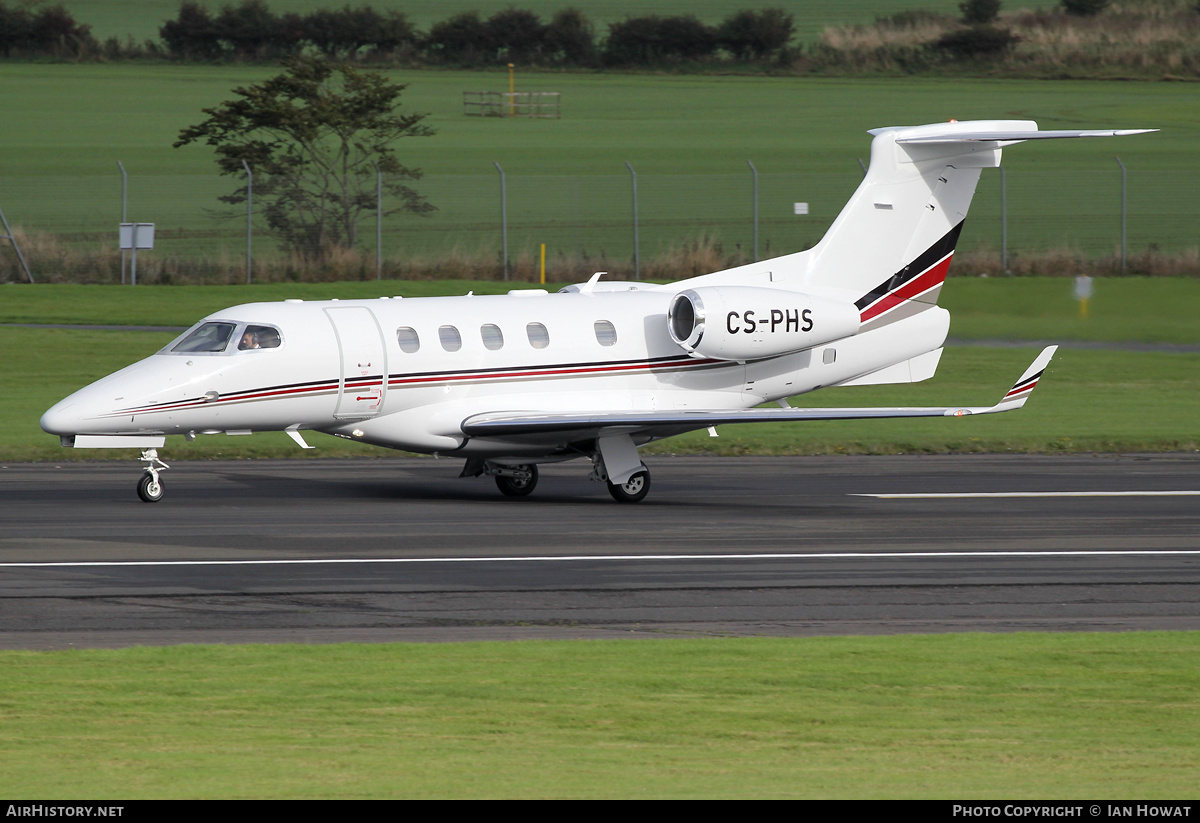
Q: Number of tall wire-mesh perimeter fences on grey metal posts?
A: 1